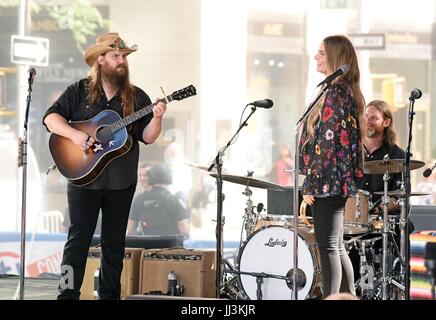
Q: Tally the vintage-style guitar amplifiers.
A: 2